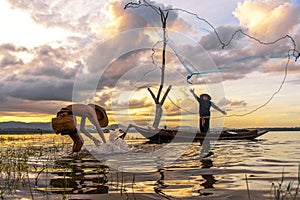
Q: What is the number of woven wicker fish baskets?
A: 1